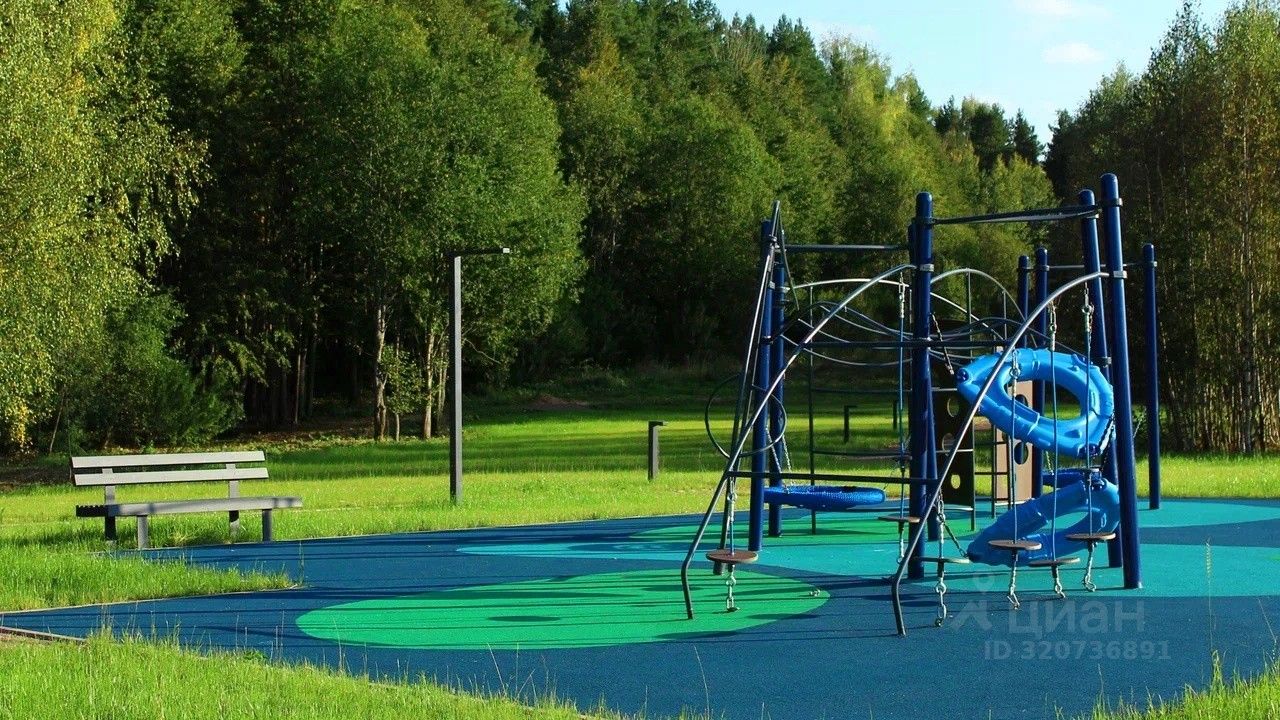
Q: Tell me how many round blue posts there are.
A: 9